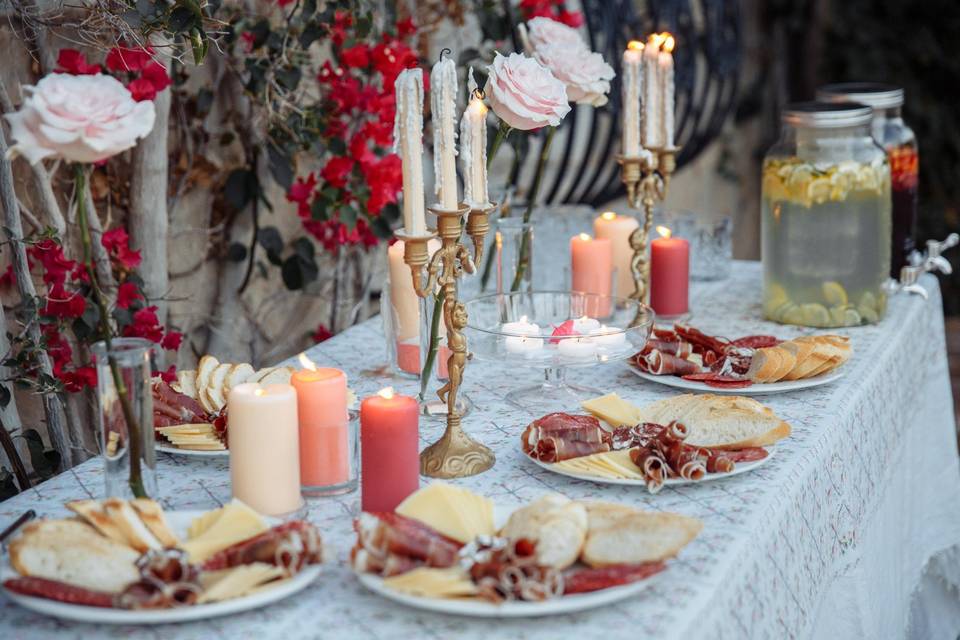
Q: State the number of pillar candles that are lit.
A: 6